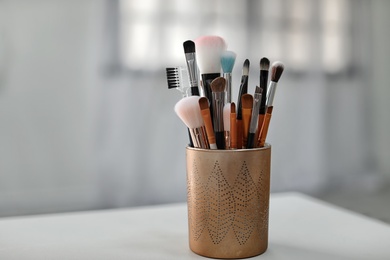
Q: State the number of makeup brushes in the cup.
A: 15